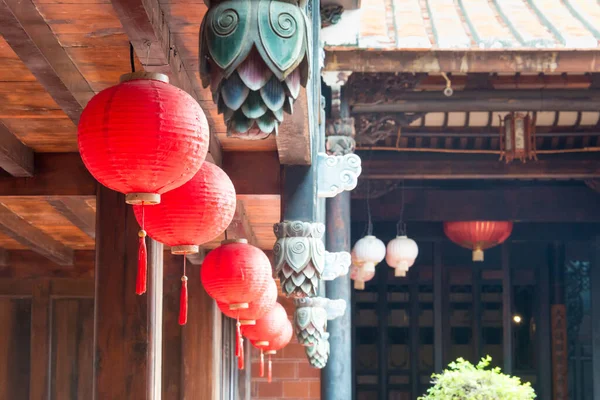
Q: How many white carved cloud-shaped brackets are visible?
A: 3